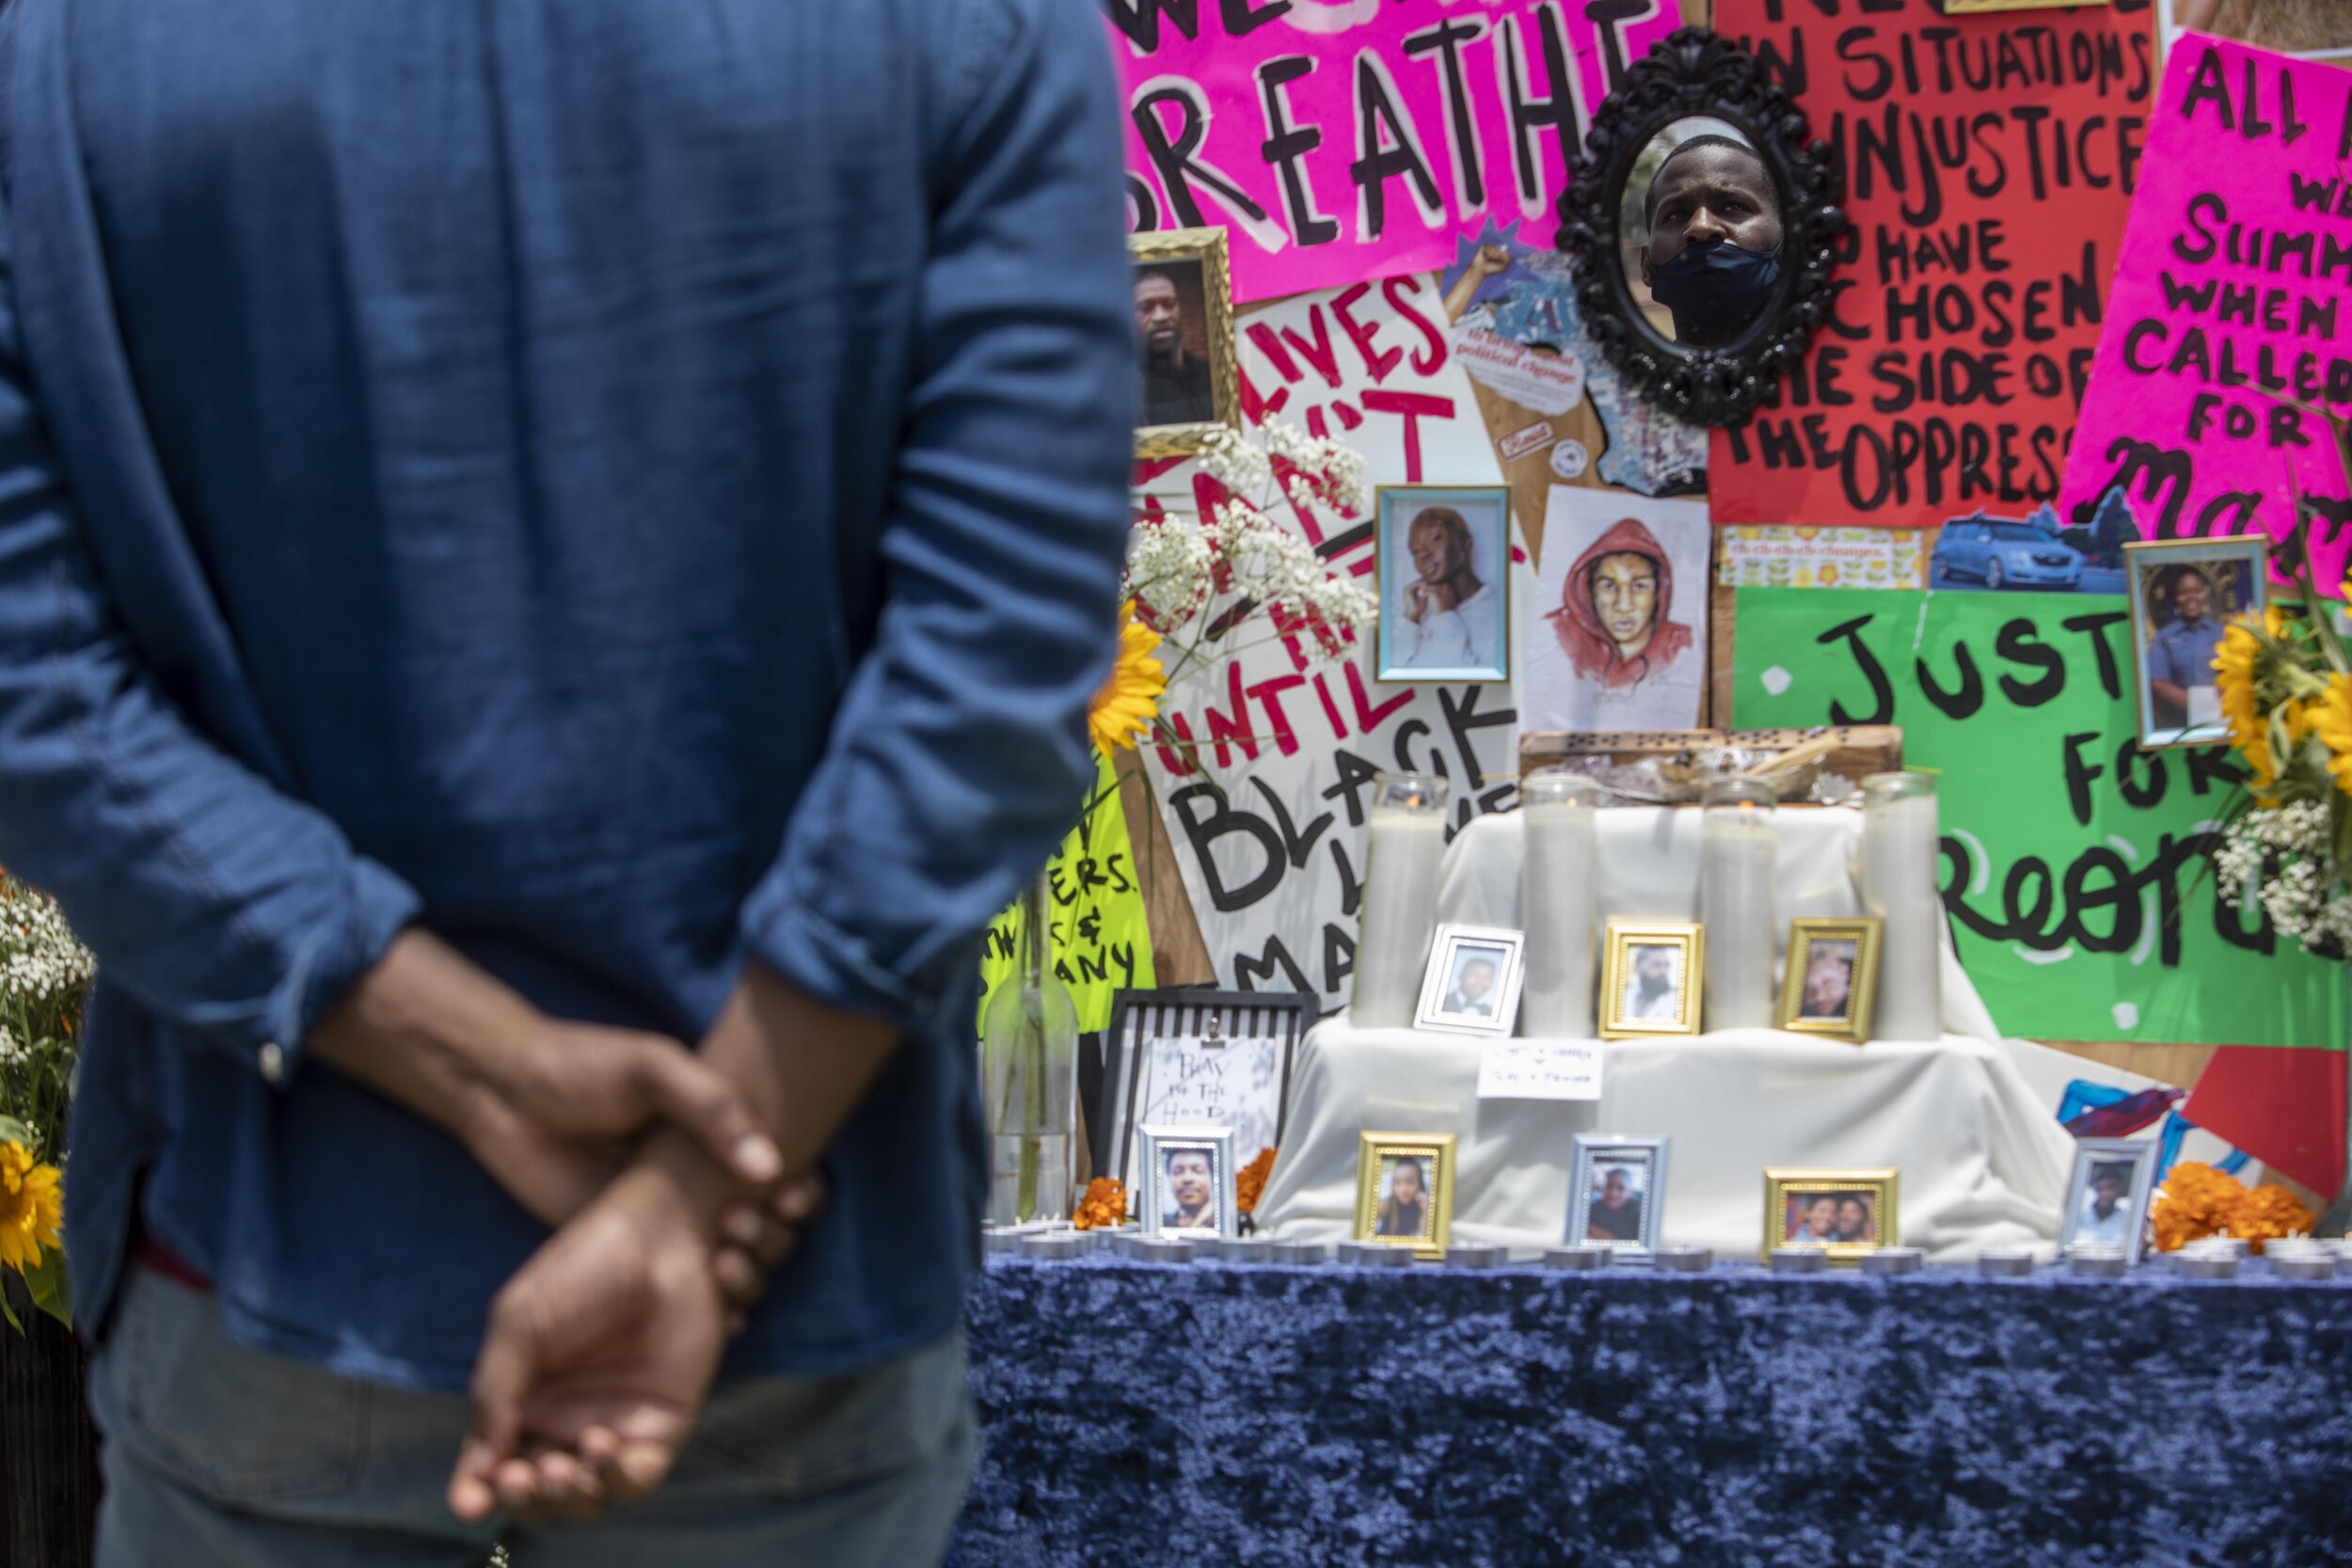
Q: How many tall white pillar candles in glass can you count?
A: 4